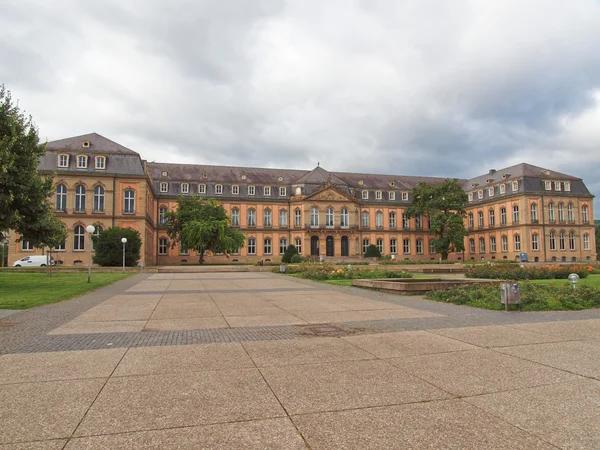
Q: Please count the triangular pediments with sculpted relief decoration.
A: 1